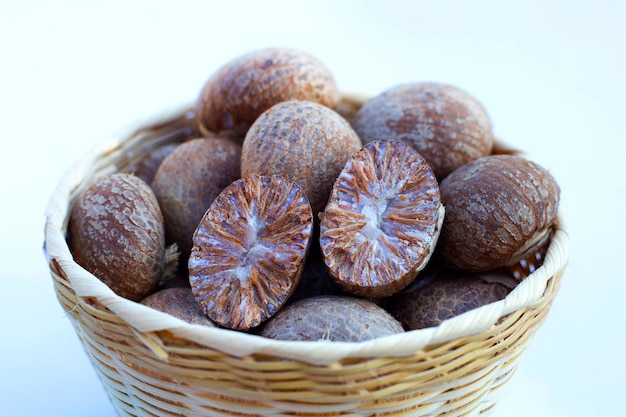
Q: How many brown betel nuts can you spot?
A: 12